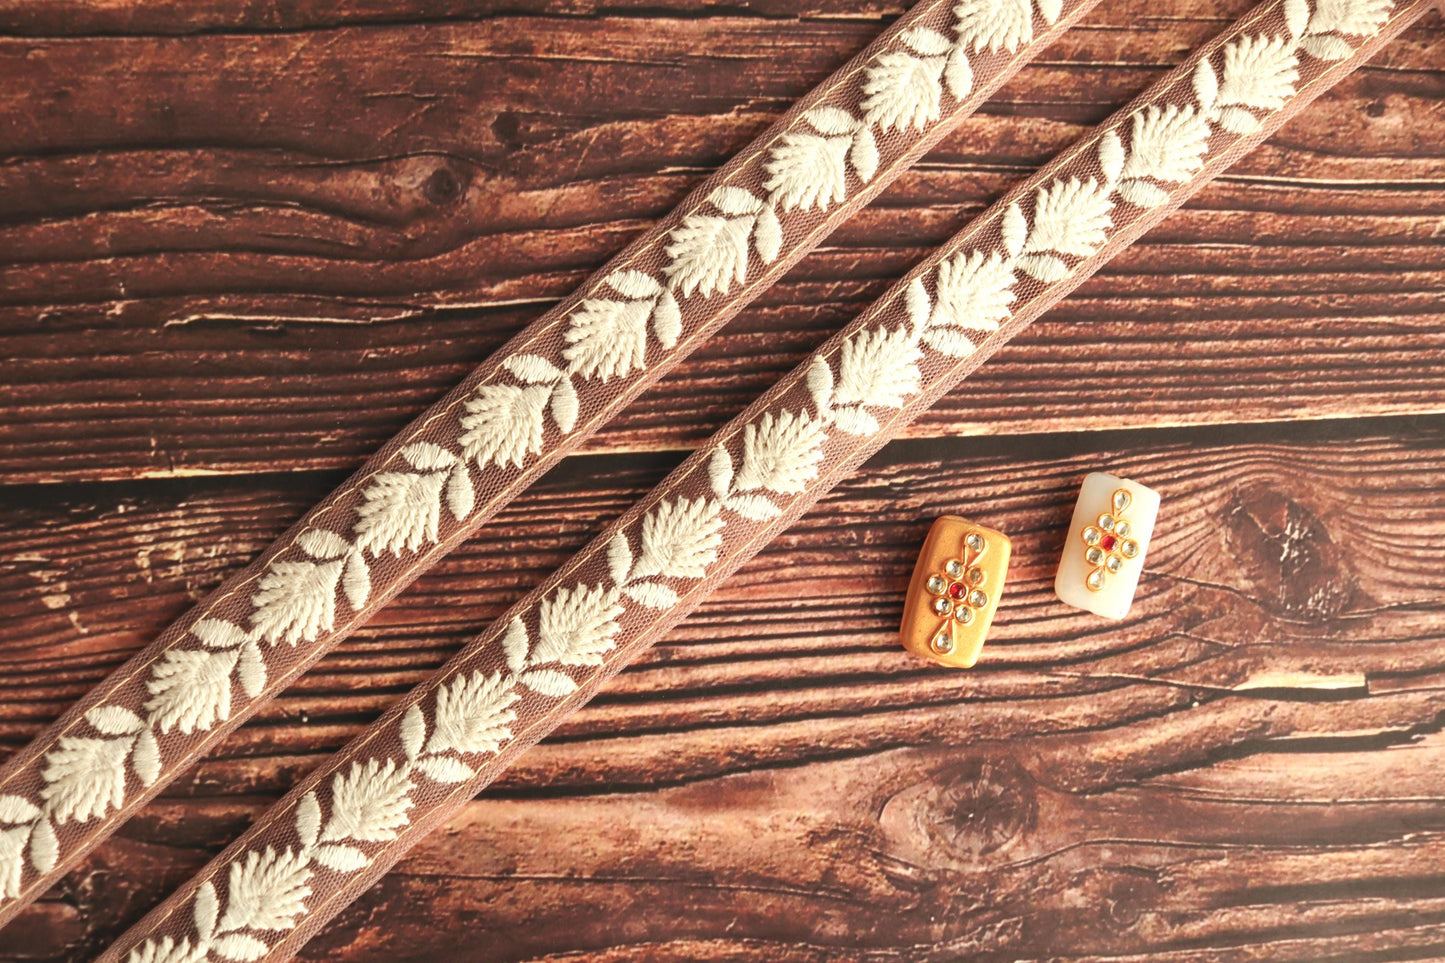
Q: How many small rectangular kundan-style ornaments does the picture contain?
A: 2